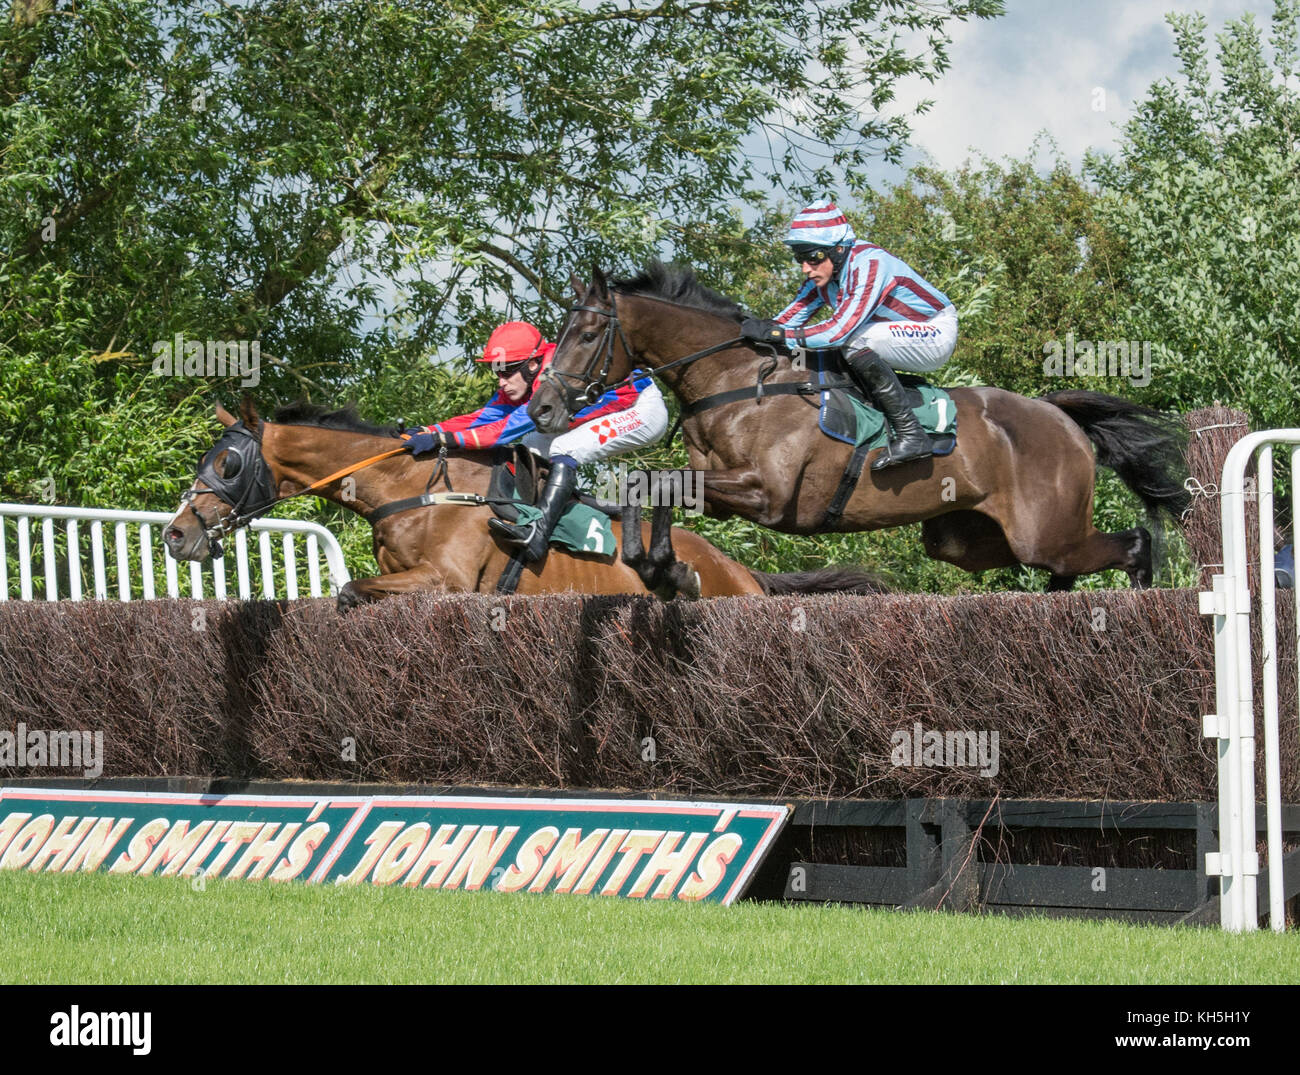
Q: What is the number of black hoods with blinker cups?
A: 1